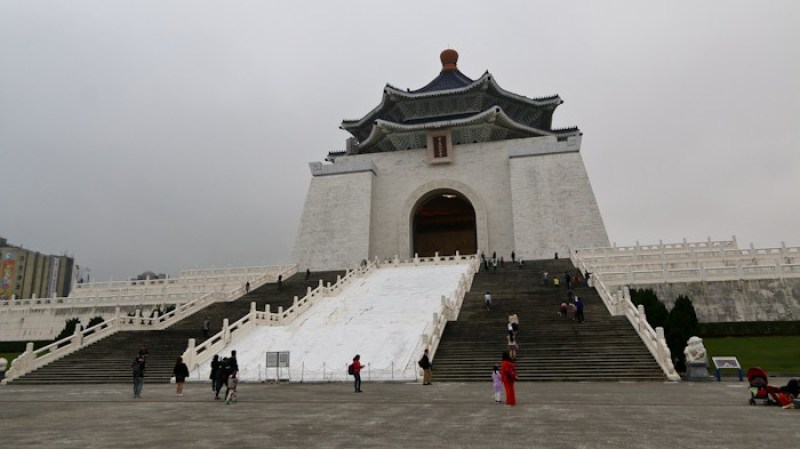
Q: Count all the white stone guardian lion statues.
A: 1